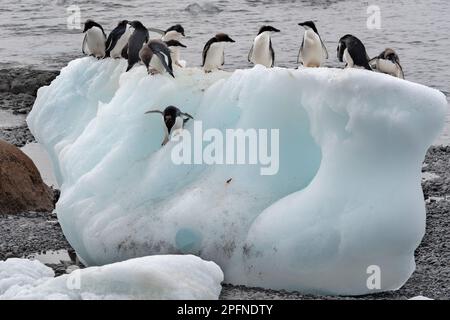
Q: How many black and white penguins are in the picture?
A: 12